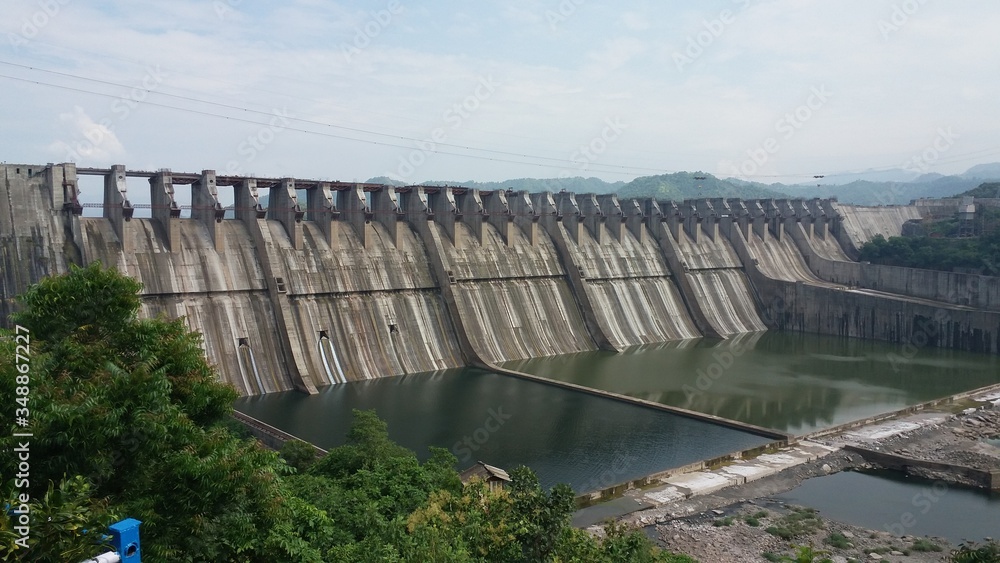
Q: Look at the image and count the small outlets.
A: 3